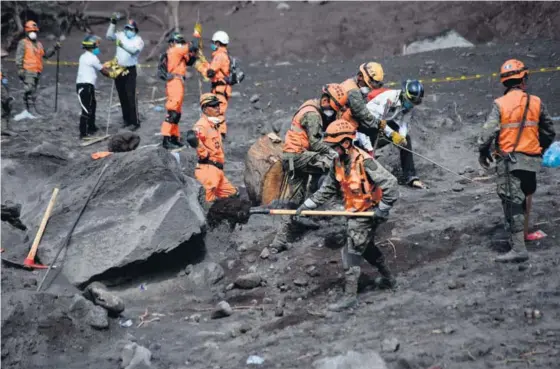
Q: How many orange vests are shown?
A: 5